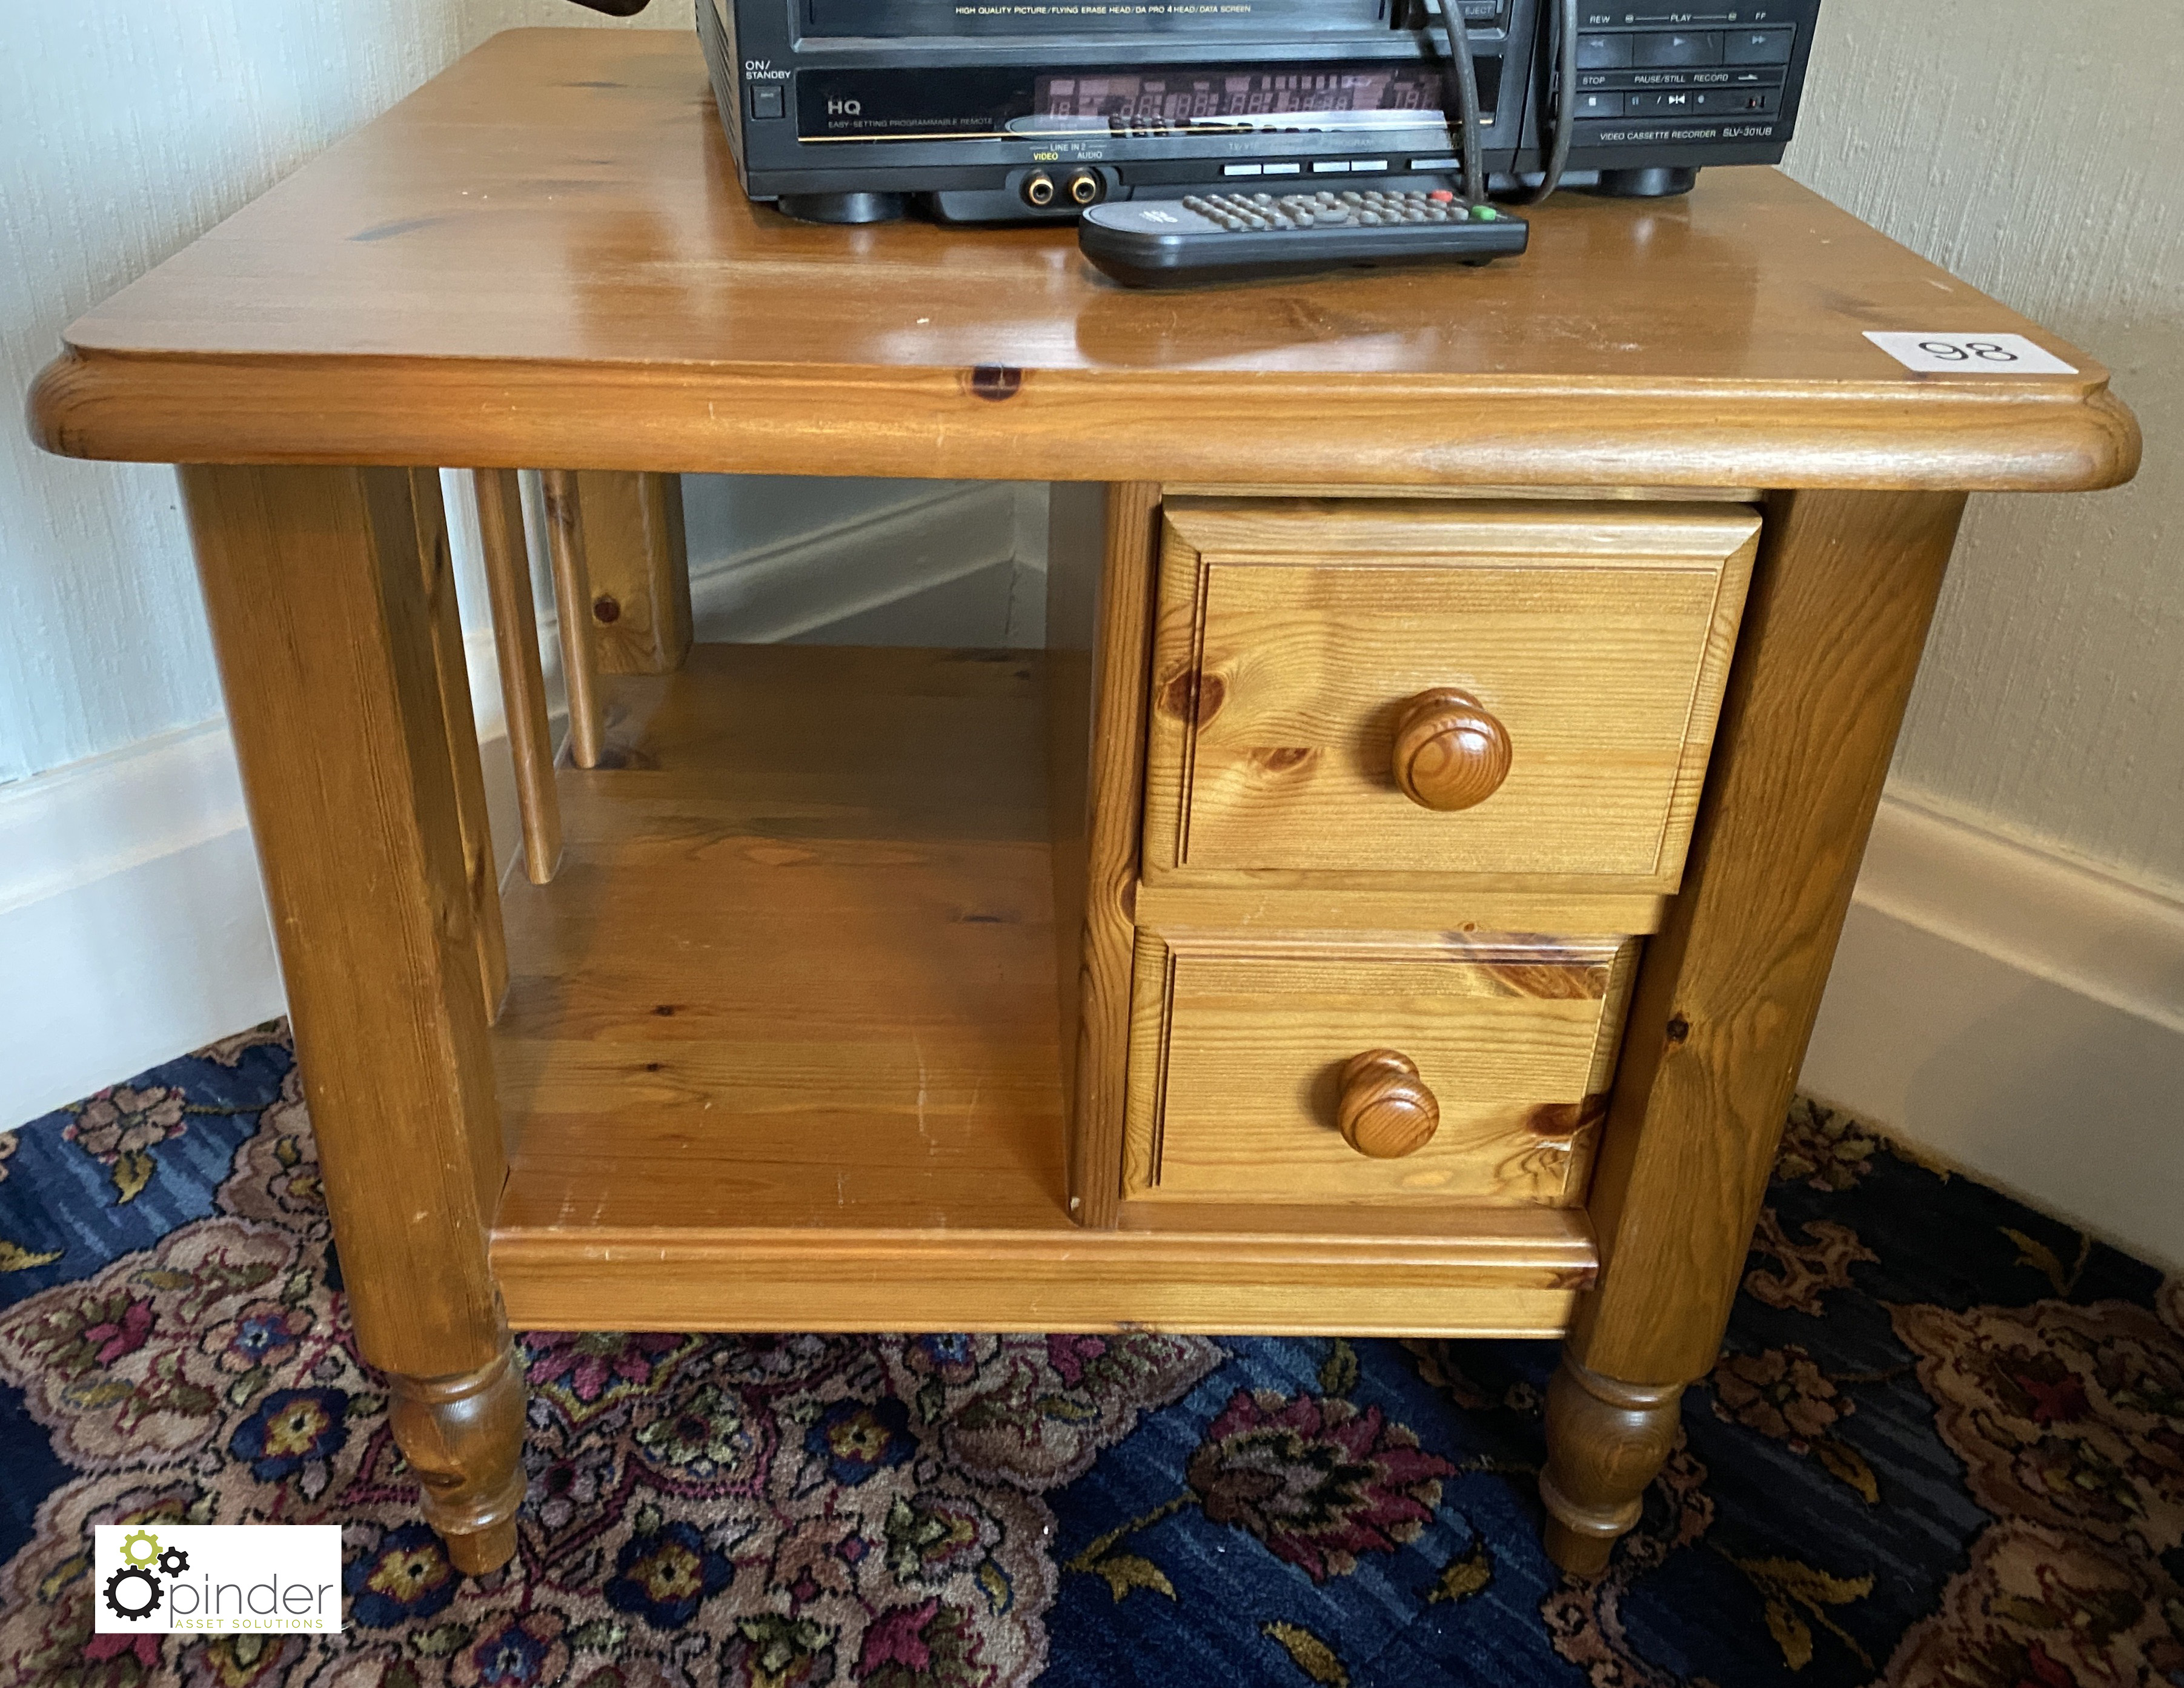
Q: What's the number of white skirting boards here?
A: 2